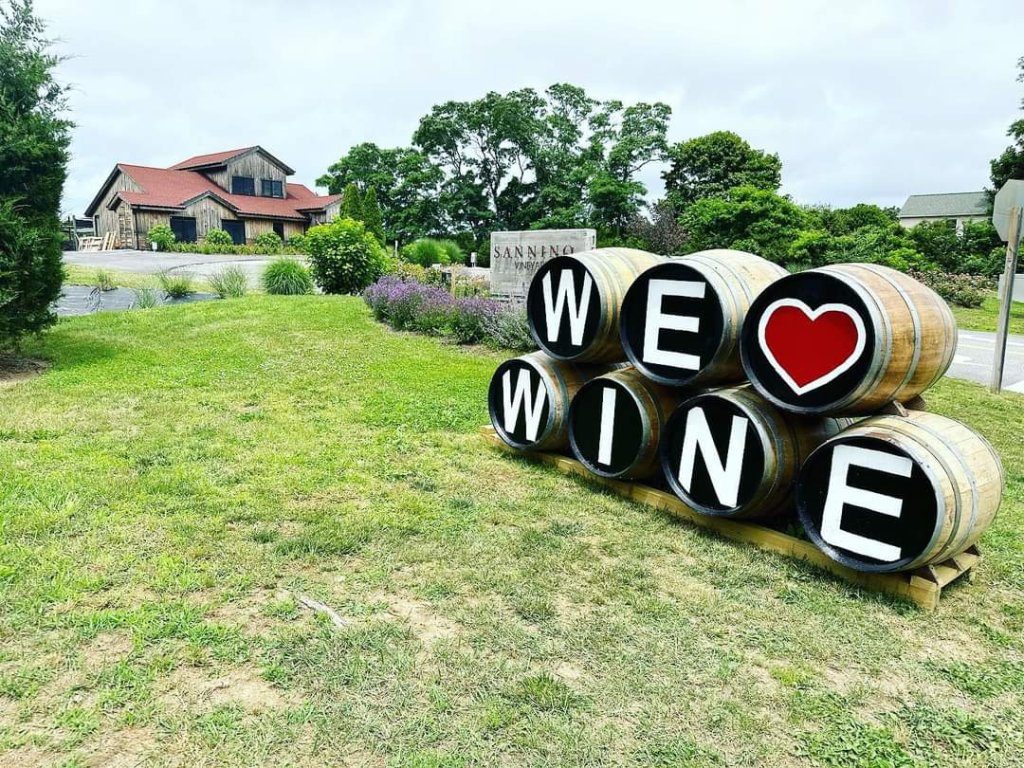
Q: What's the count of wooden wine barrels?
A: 7